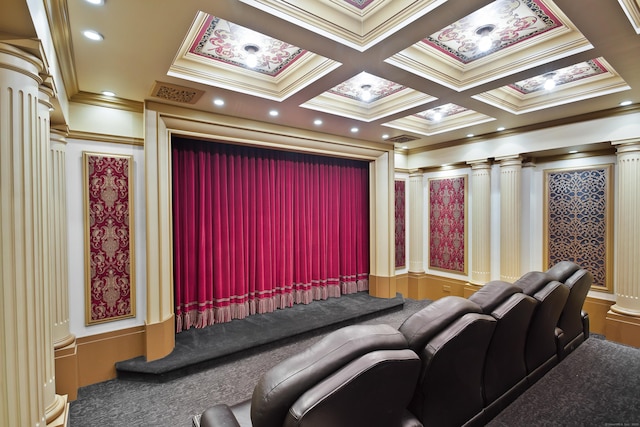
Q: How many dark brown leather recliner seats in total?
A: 5